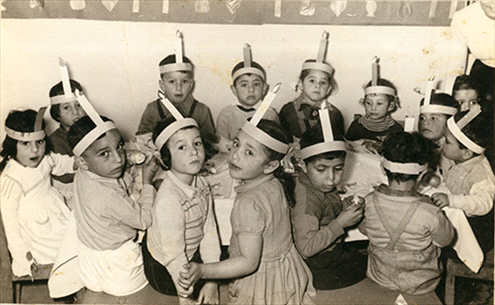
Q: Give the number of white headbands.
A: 13